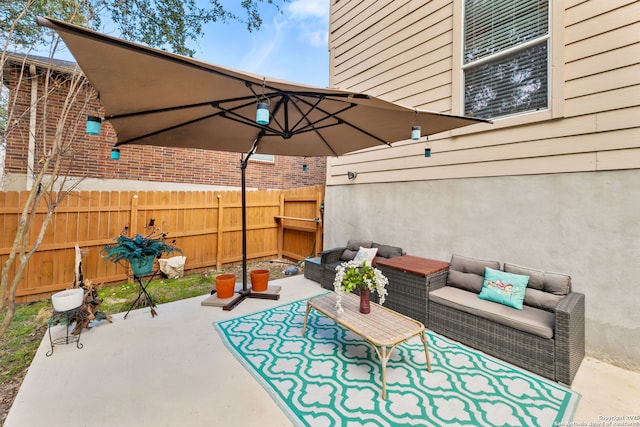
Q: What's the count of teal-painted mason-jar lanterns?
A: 6